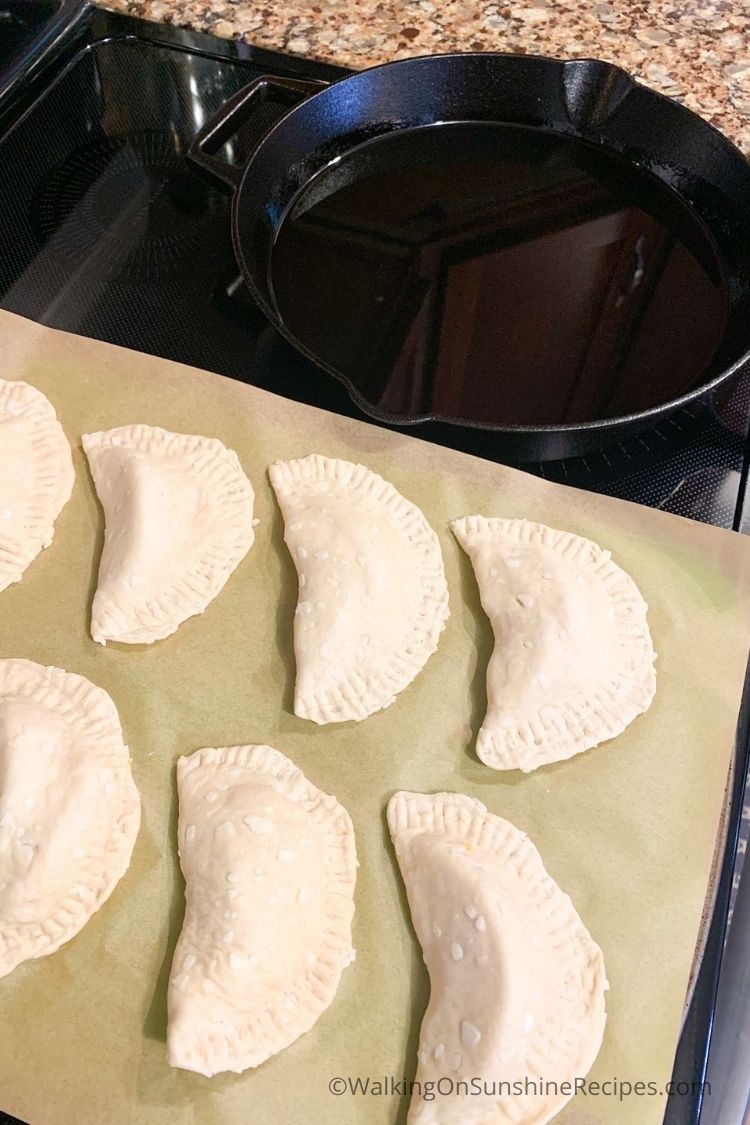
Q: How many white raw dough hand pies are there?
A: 7